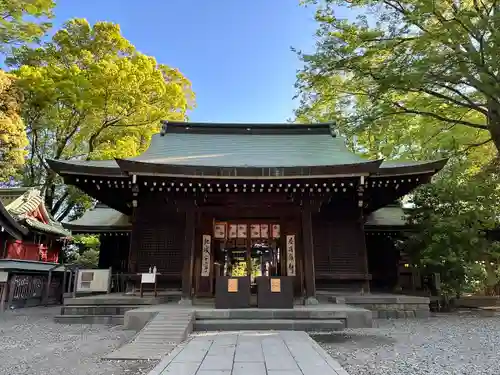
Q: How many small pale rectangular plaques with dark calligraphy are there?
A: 2